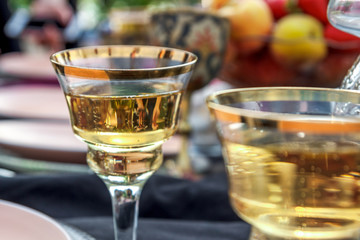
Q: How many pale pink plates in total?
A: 4